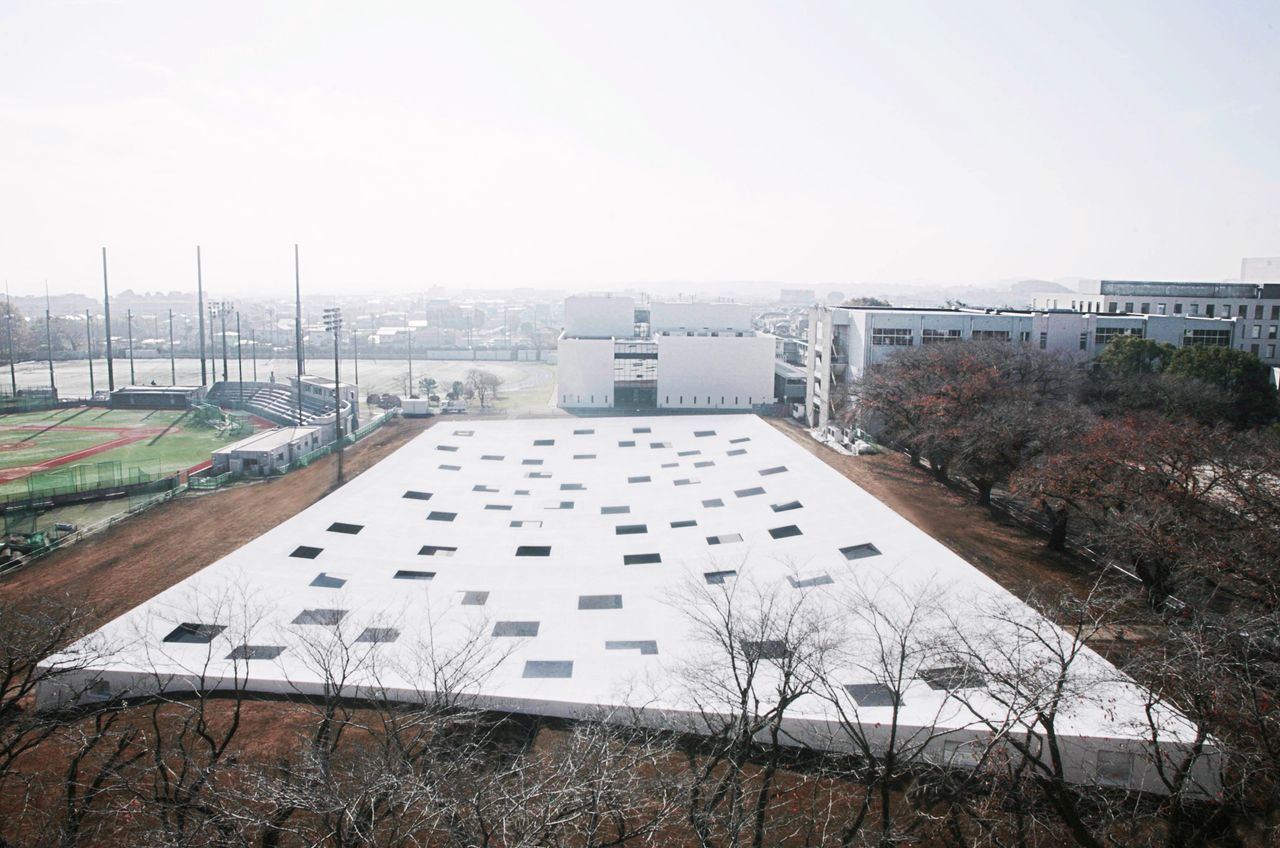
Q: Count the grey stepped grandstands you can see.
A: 1